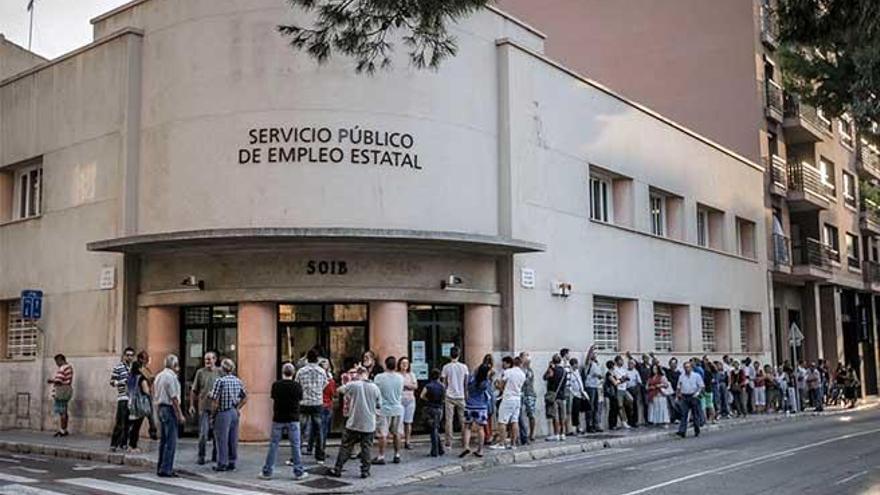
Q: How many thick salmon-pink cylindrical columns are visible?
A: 4